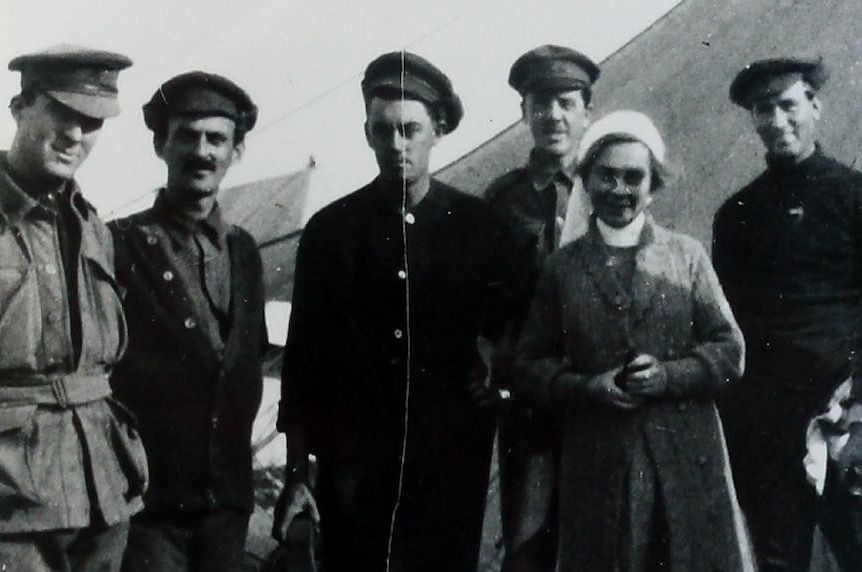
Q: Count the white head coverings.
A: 1